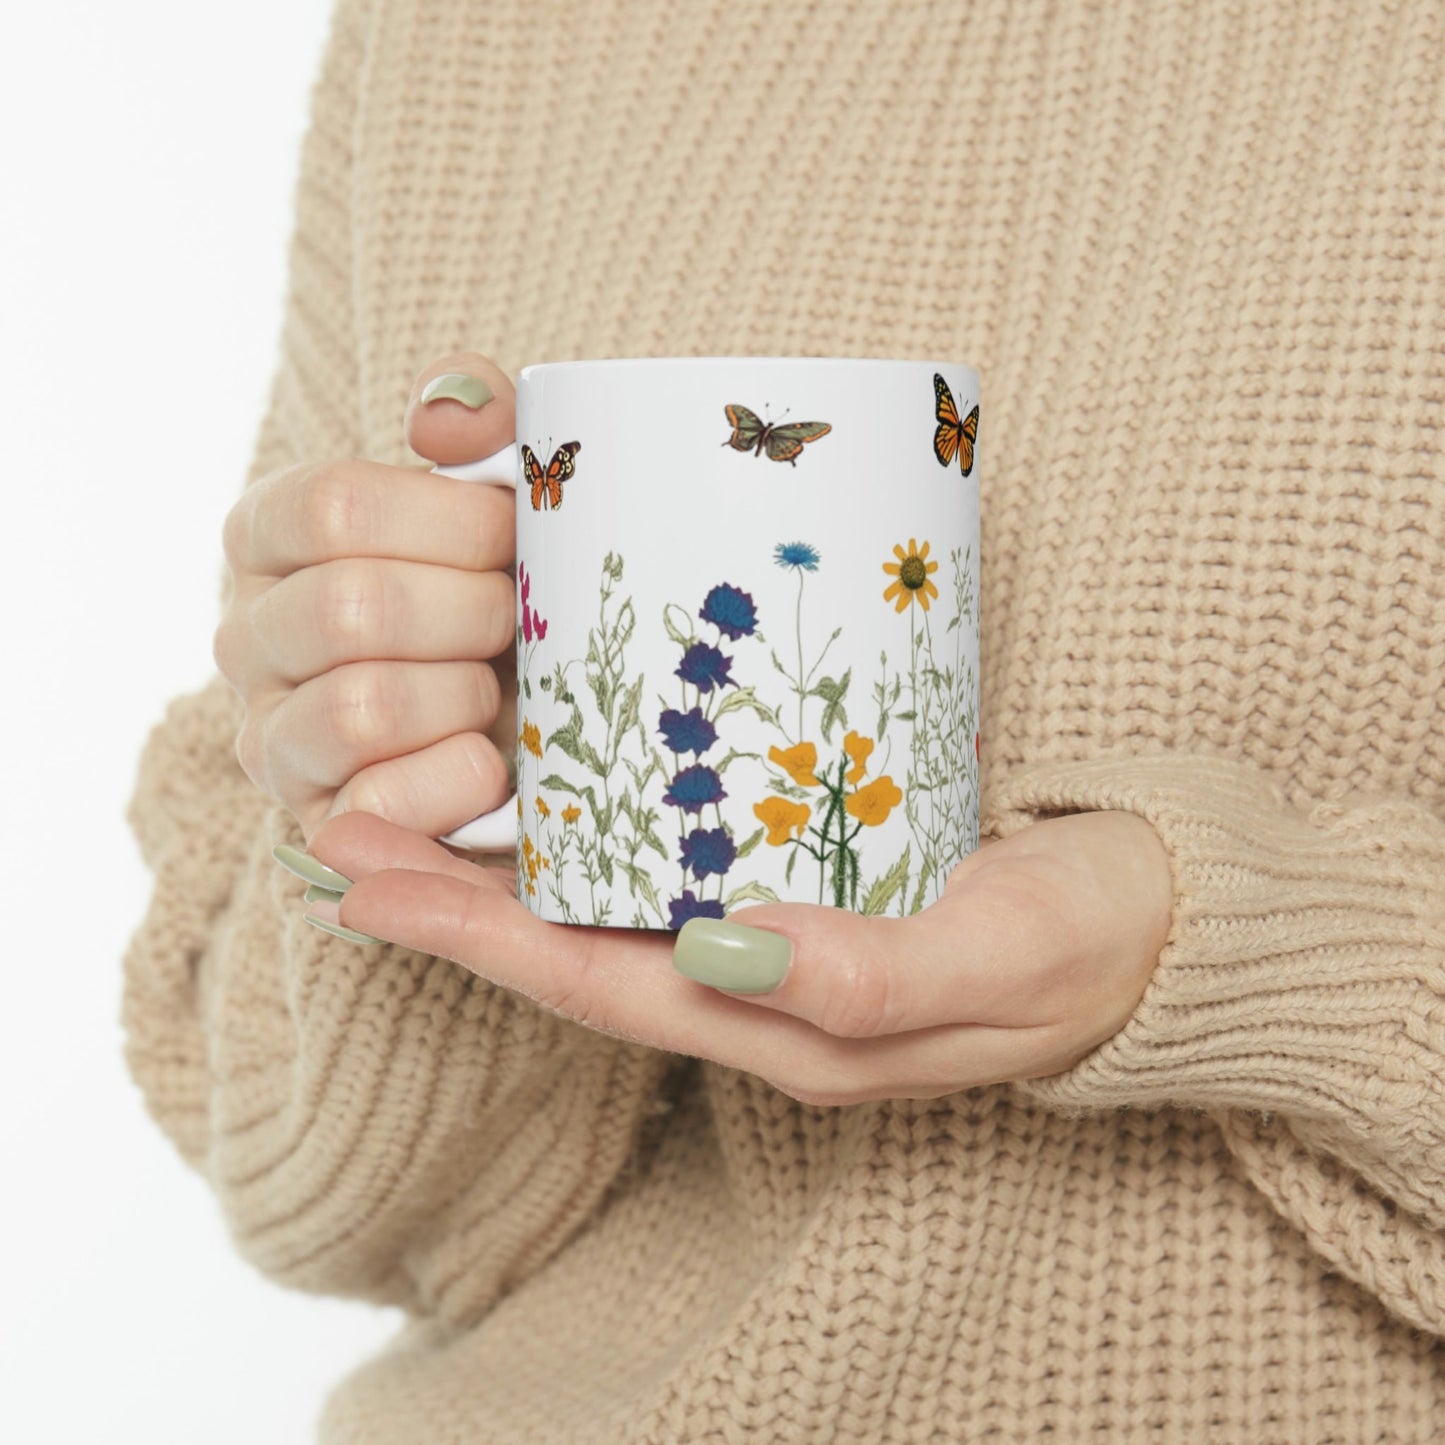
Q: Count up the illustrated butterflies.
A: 3